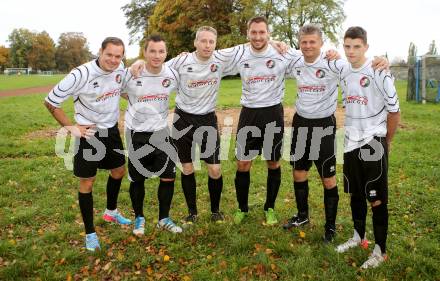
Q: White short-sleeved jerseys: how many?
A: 6